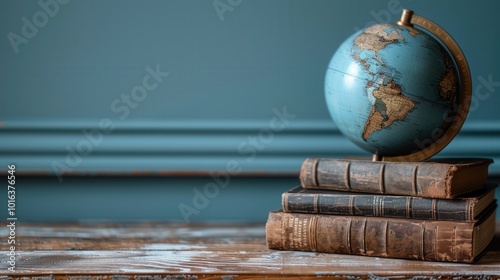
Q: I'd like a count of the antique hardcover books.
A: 3